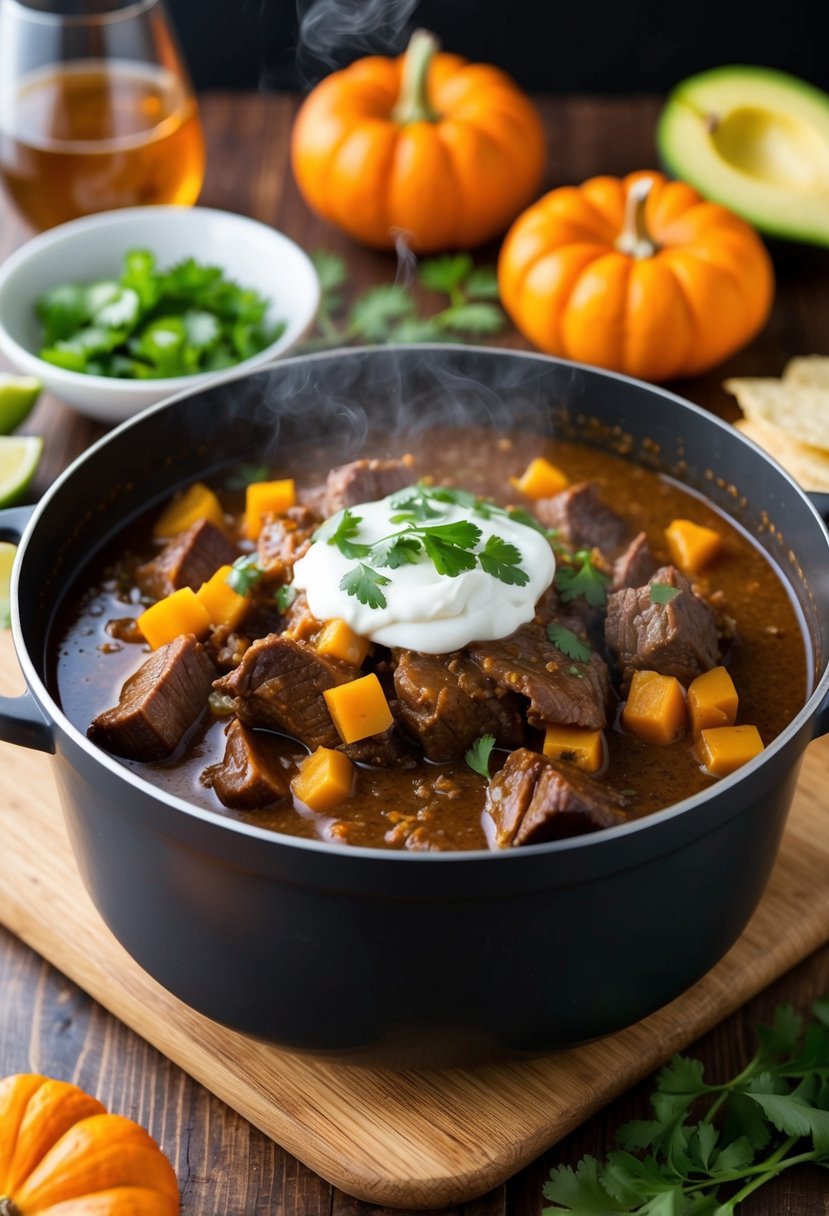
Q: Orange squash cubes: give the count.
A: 13